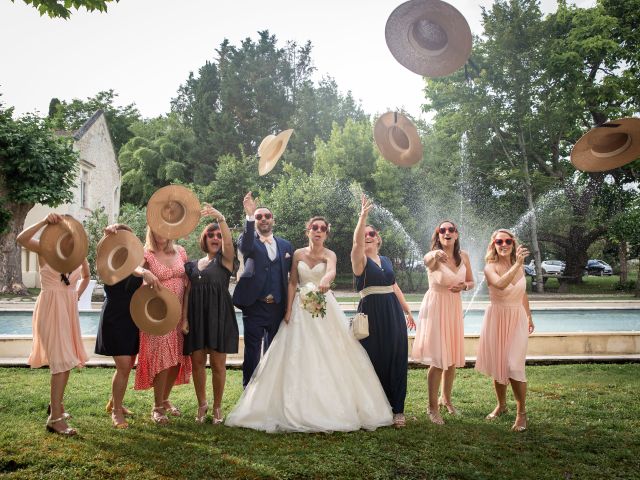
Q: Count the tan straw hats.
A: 8